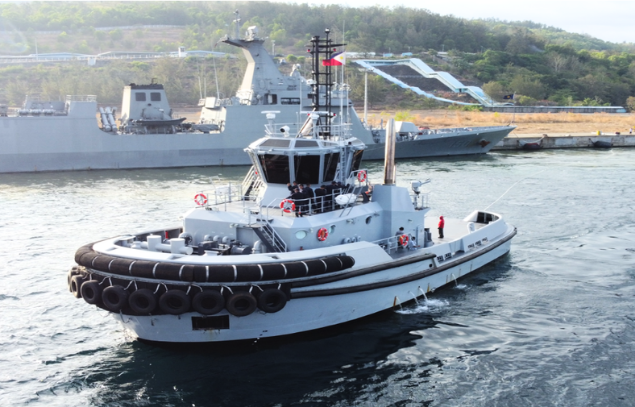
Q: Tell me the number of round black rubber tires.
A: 9